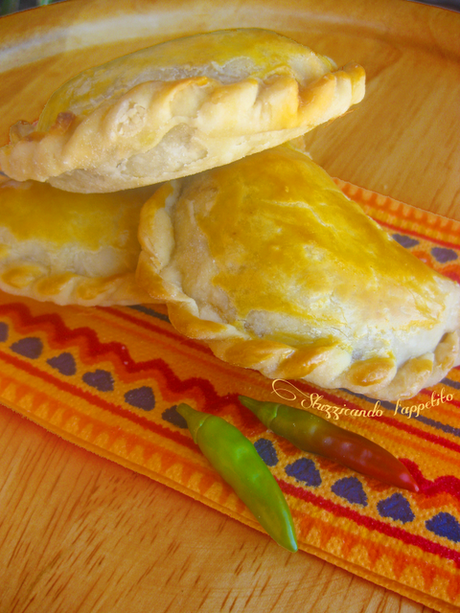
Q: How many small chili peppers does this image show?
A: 2